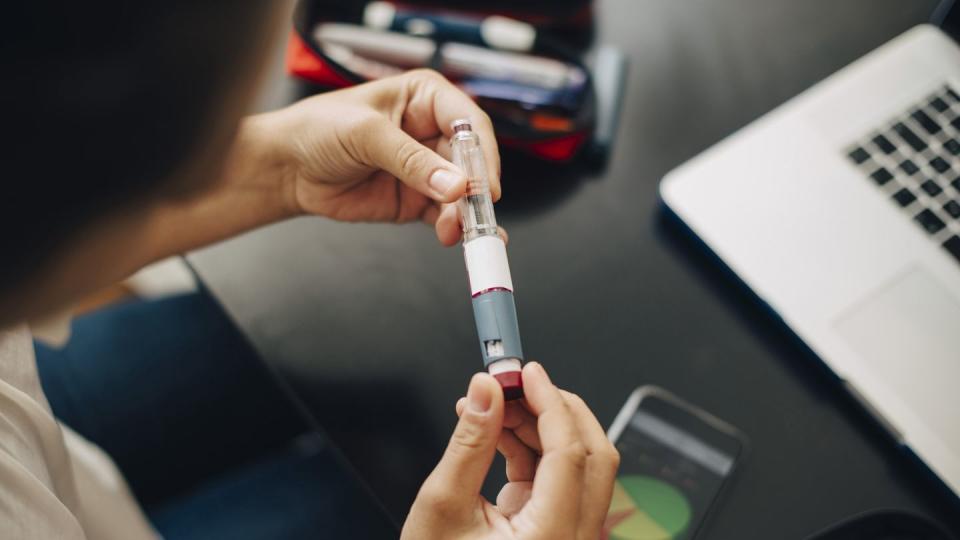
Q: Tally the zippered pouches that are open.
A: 1